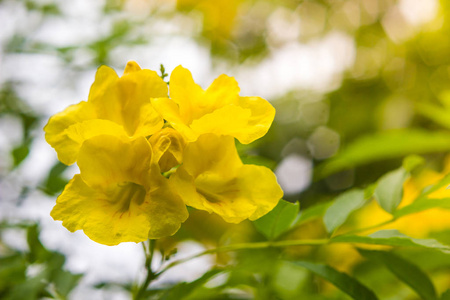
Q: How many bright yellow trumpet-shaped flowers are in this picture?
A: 4